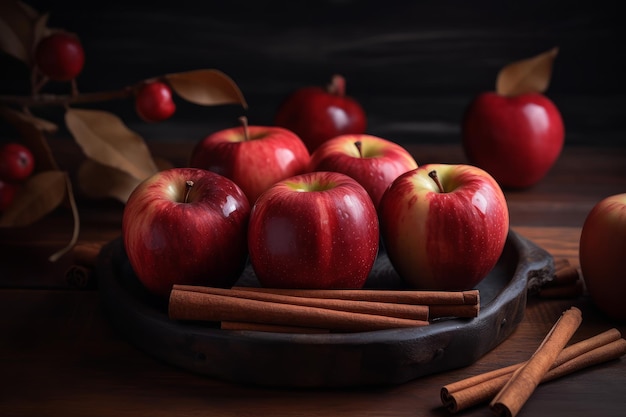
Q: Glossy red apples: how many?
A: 8